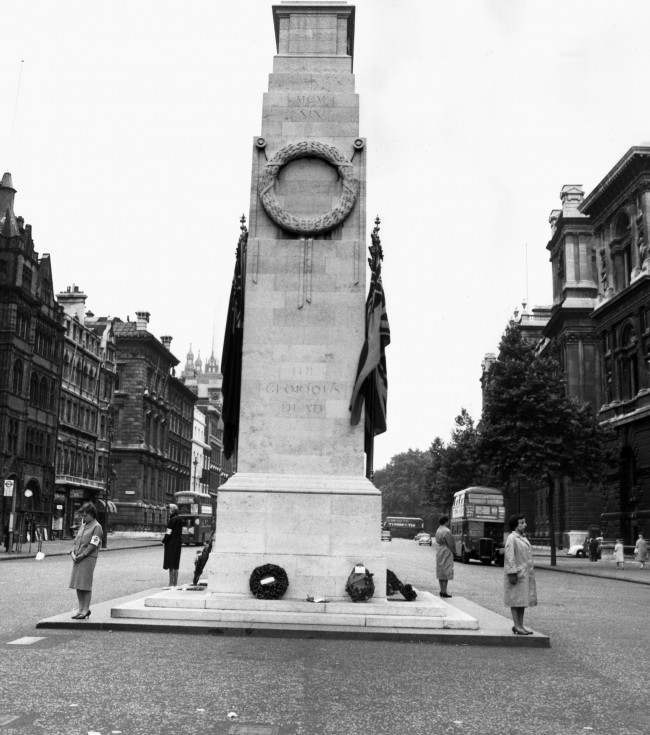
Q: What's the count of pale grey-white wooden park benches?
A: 0